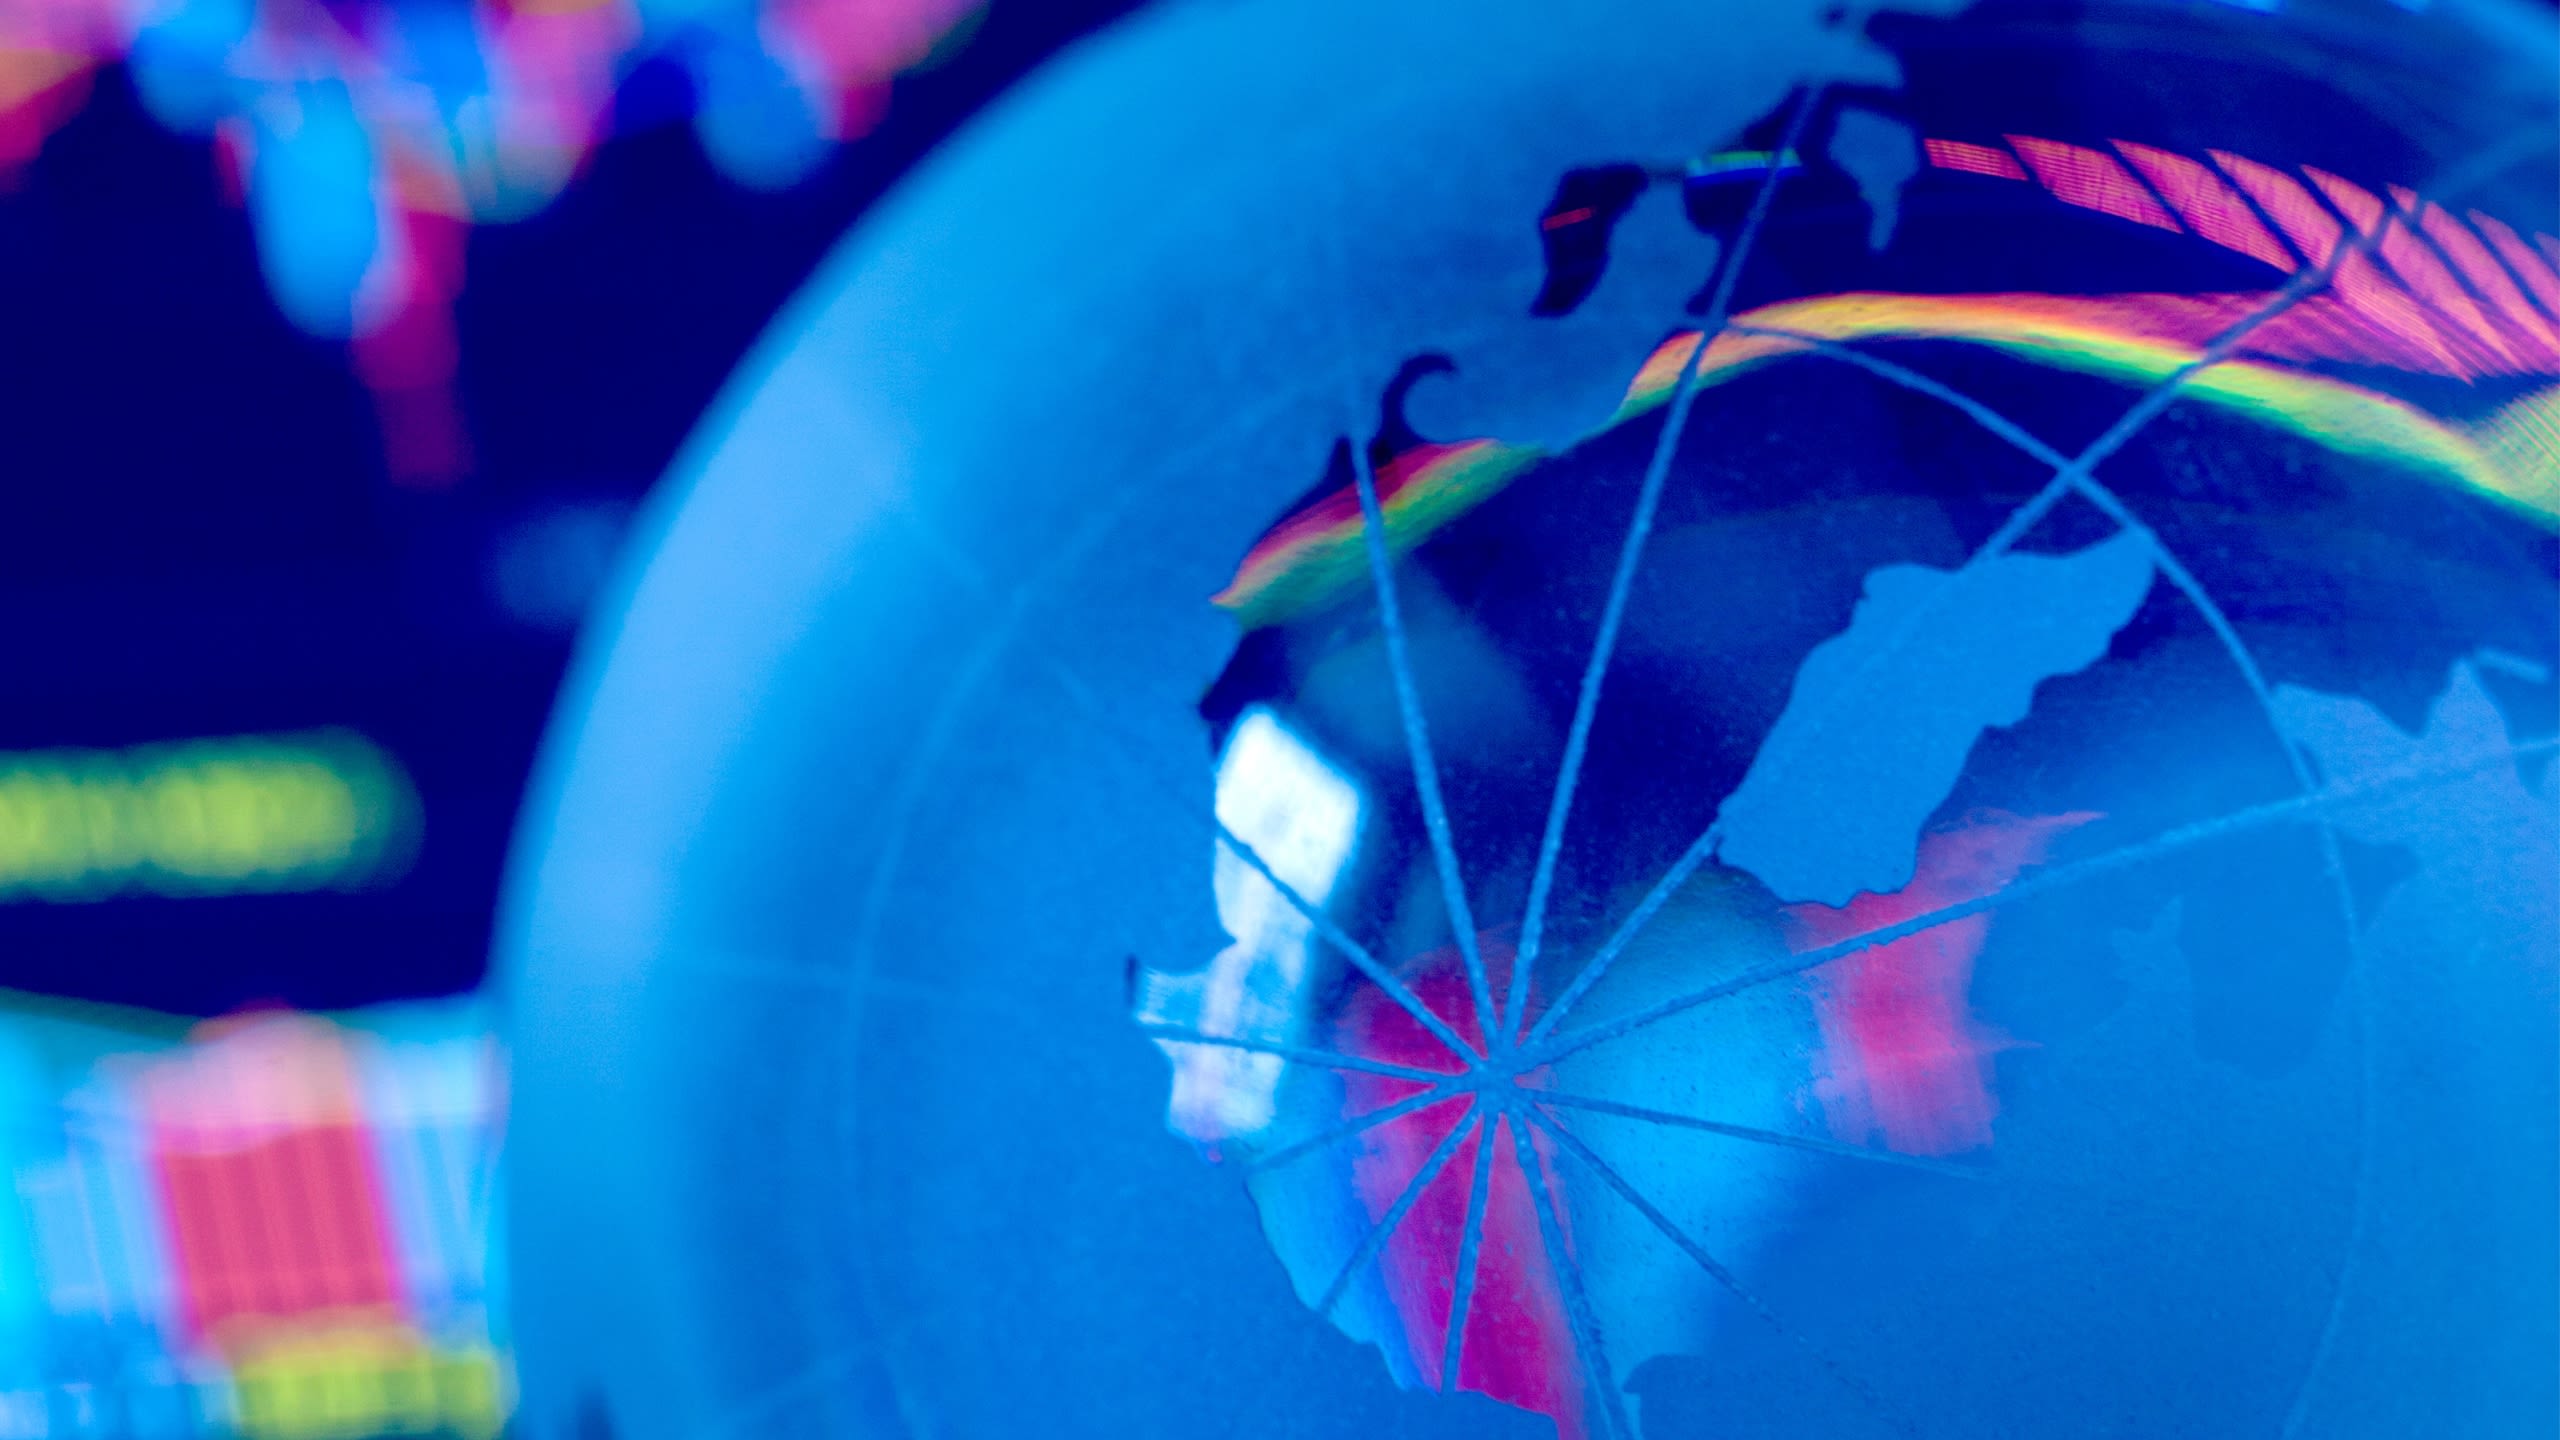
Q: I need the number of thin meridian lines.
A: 12